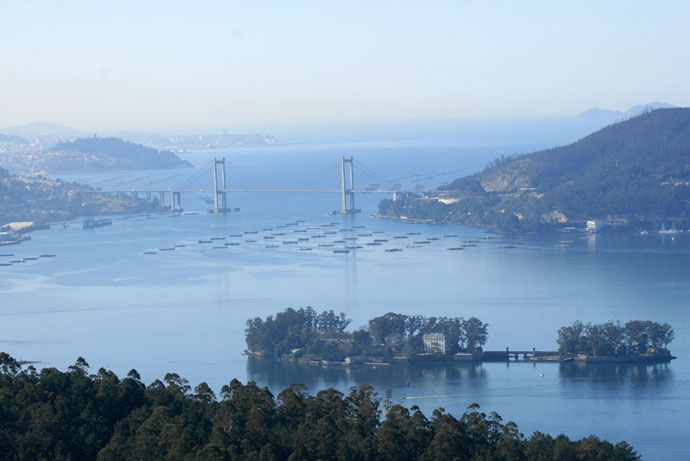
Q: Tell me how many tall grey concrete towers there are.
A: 2